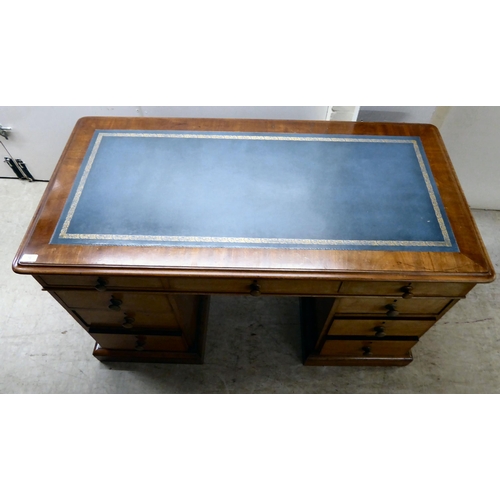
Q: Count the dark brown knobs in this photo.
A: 9